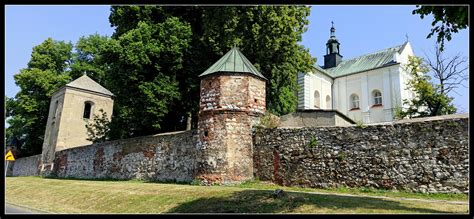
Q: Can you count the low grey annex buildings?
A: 1